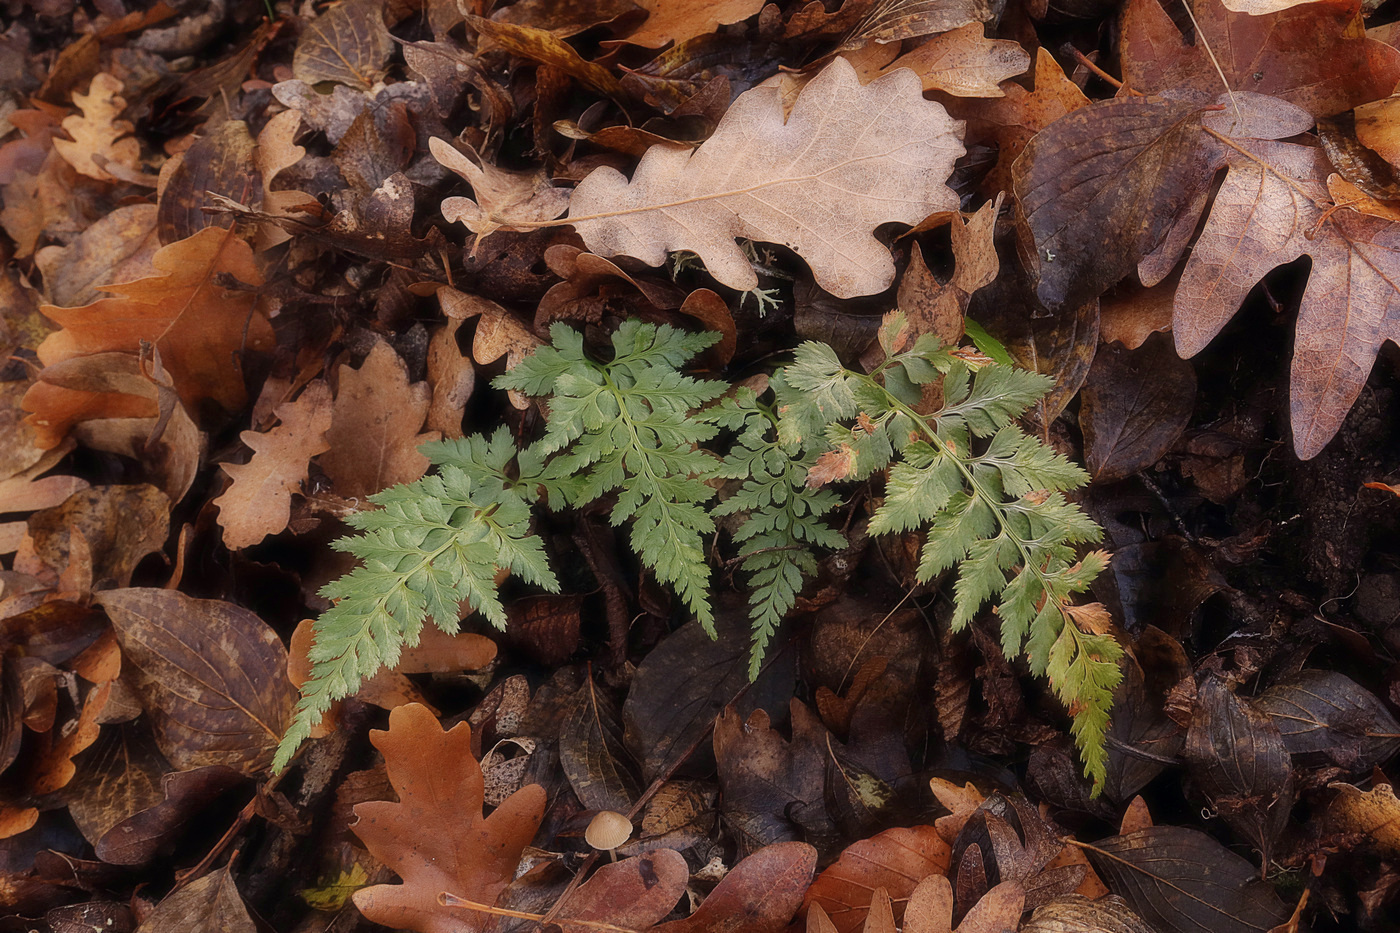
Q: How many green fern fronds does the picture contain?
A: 4